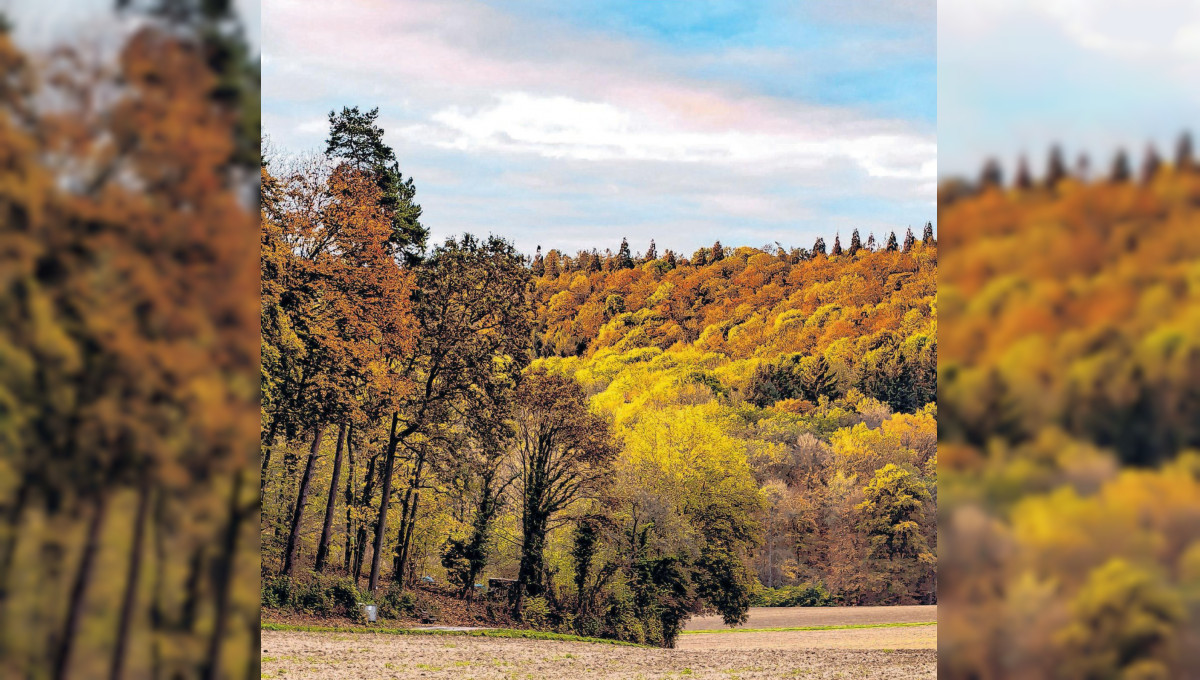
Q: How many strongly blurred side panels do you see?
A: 2